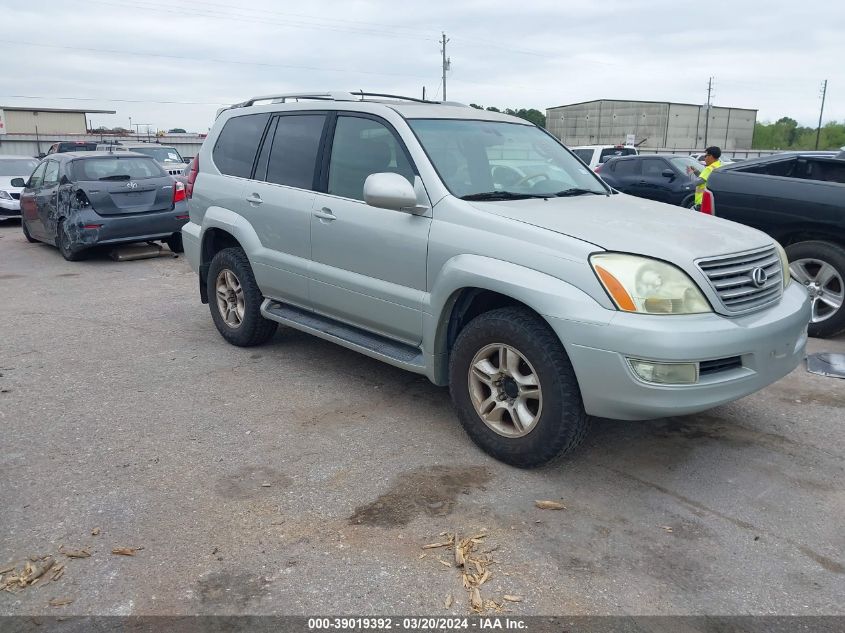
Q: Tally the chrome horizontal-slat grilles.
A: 1